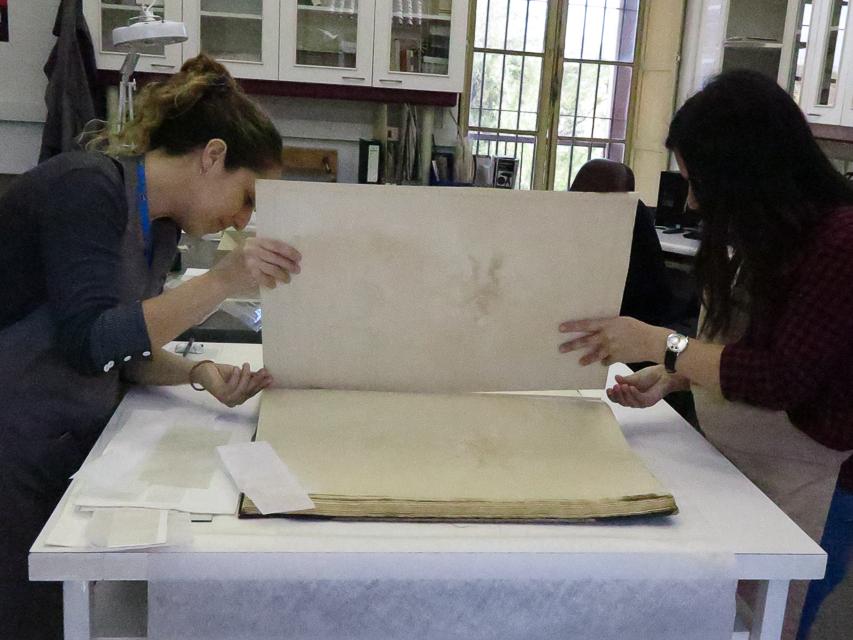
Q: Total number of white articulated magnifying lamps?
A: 1